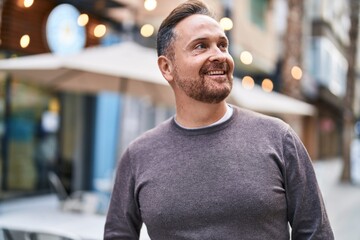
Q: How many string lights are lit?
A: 11